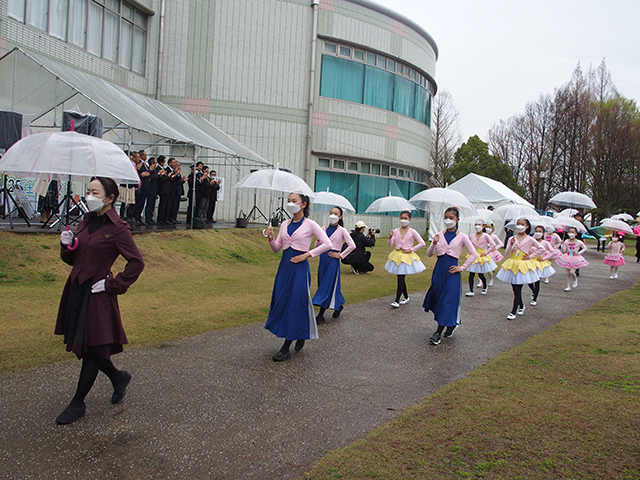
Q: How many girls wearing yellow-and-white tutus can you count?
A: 4